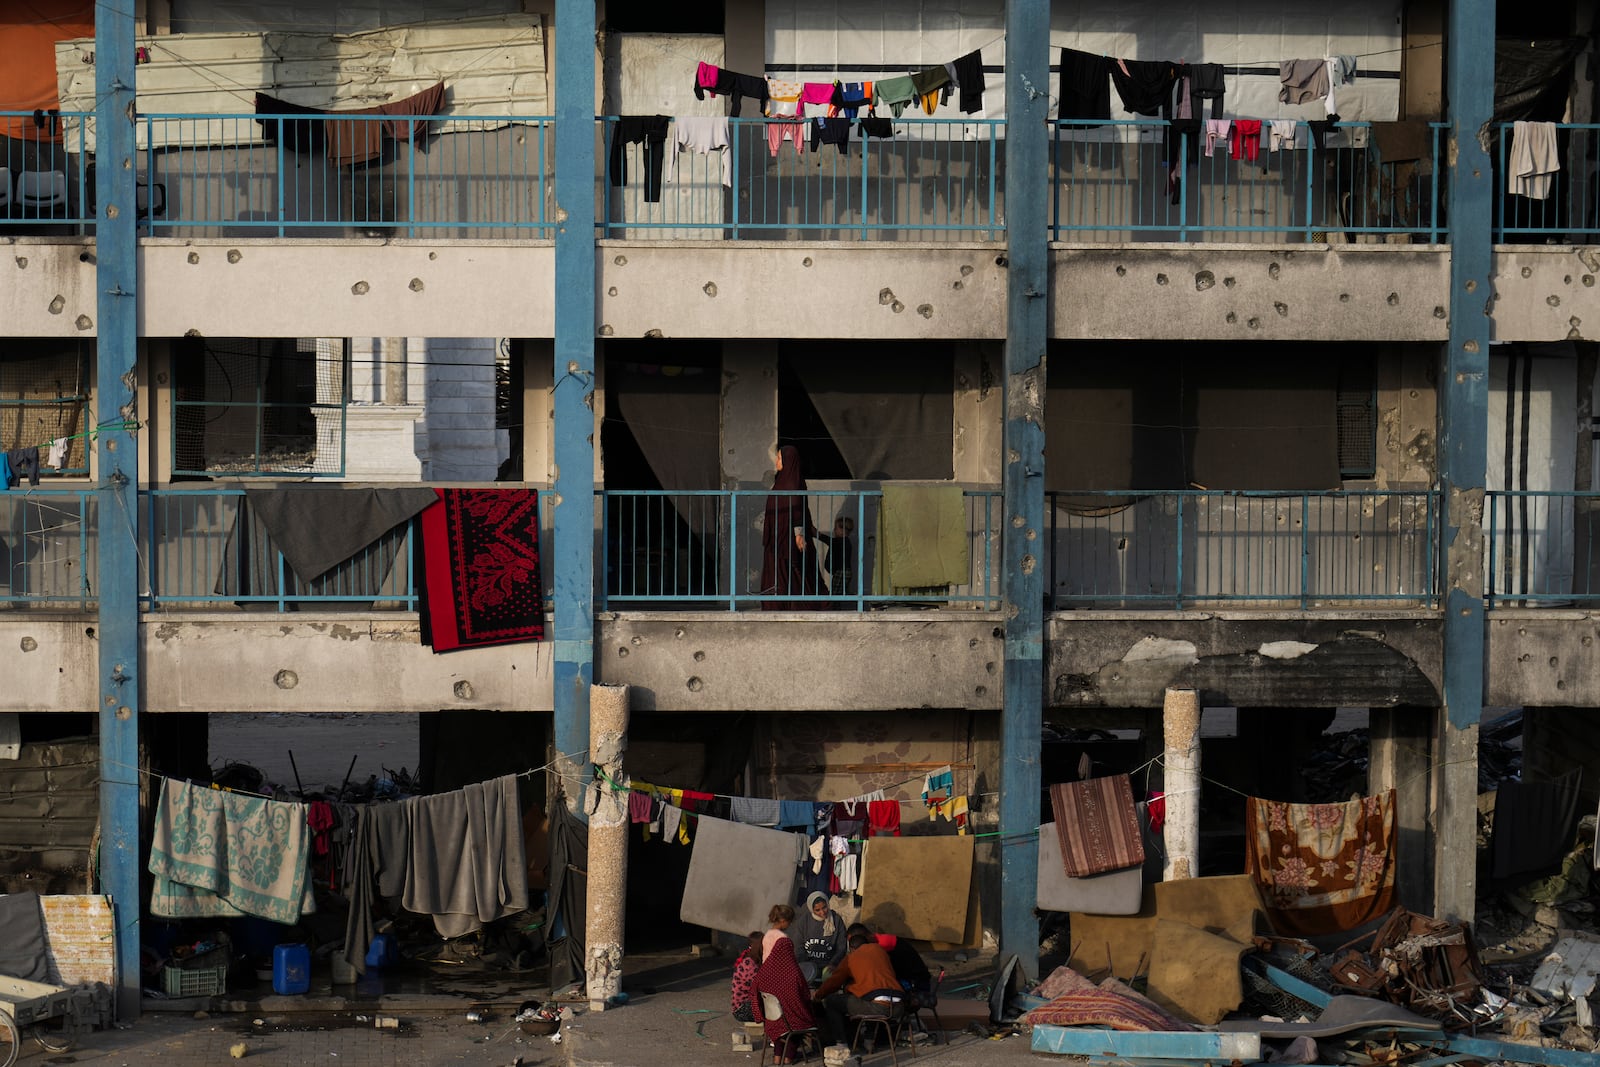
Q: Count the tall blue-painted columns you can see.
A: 4